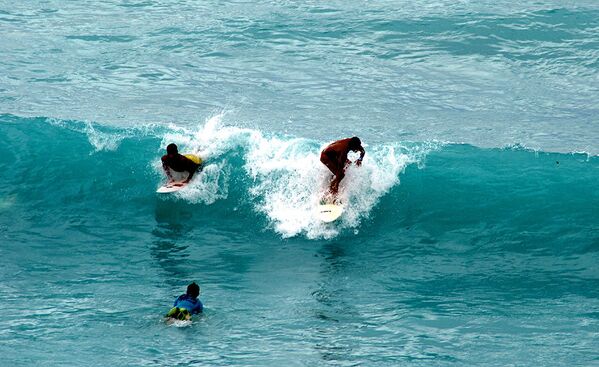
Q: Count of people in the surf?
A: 3